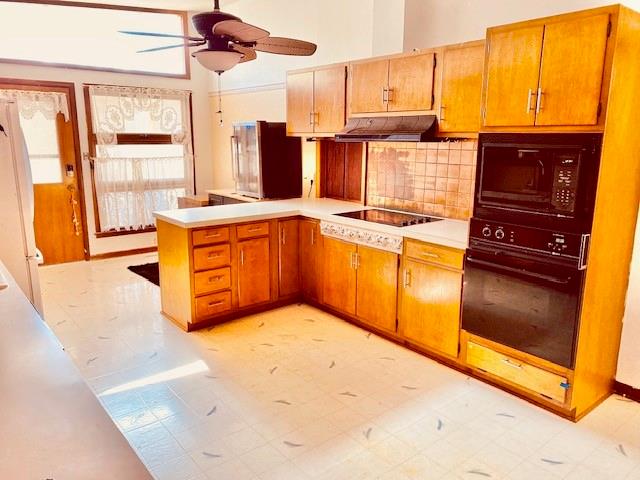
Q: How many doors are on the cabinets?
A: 13